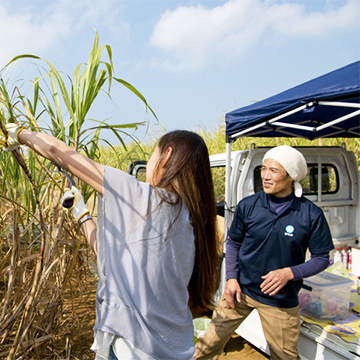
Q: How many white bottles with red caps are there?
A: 3